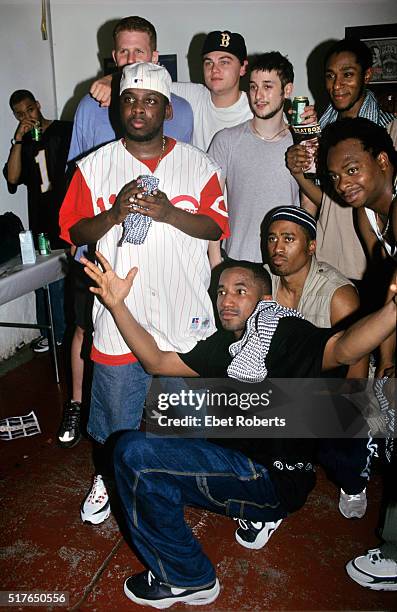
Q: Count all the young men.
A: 9